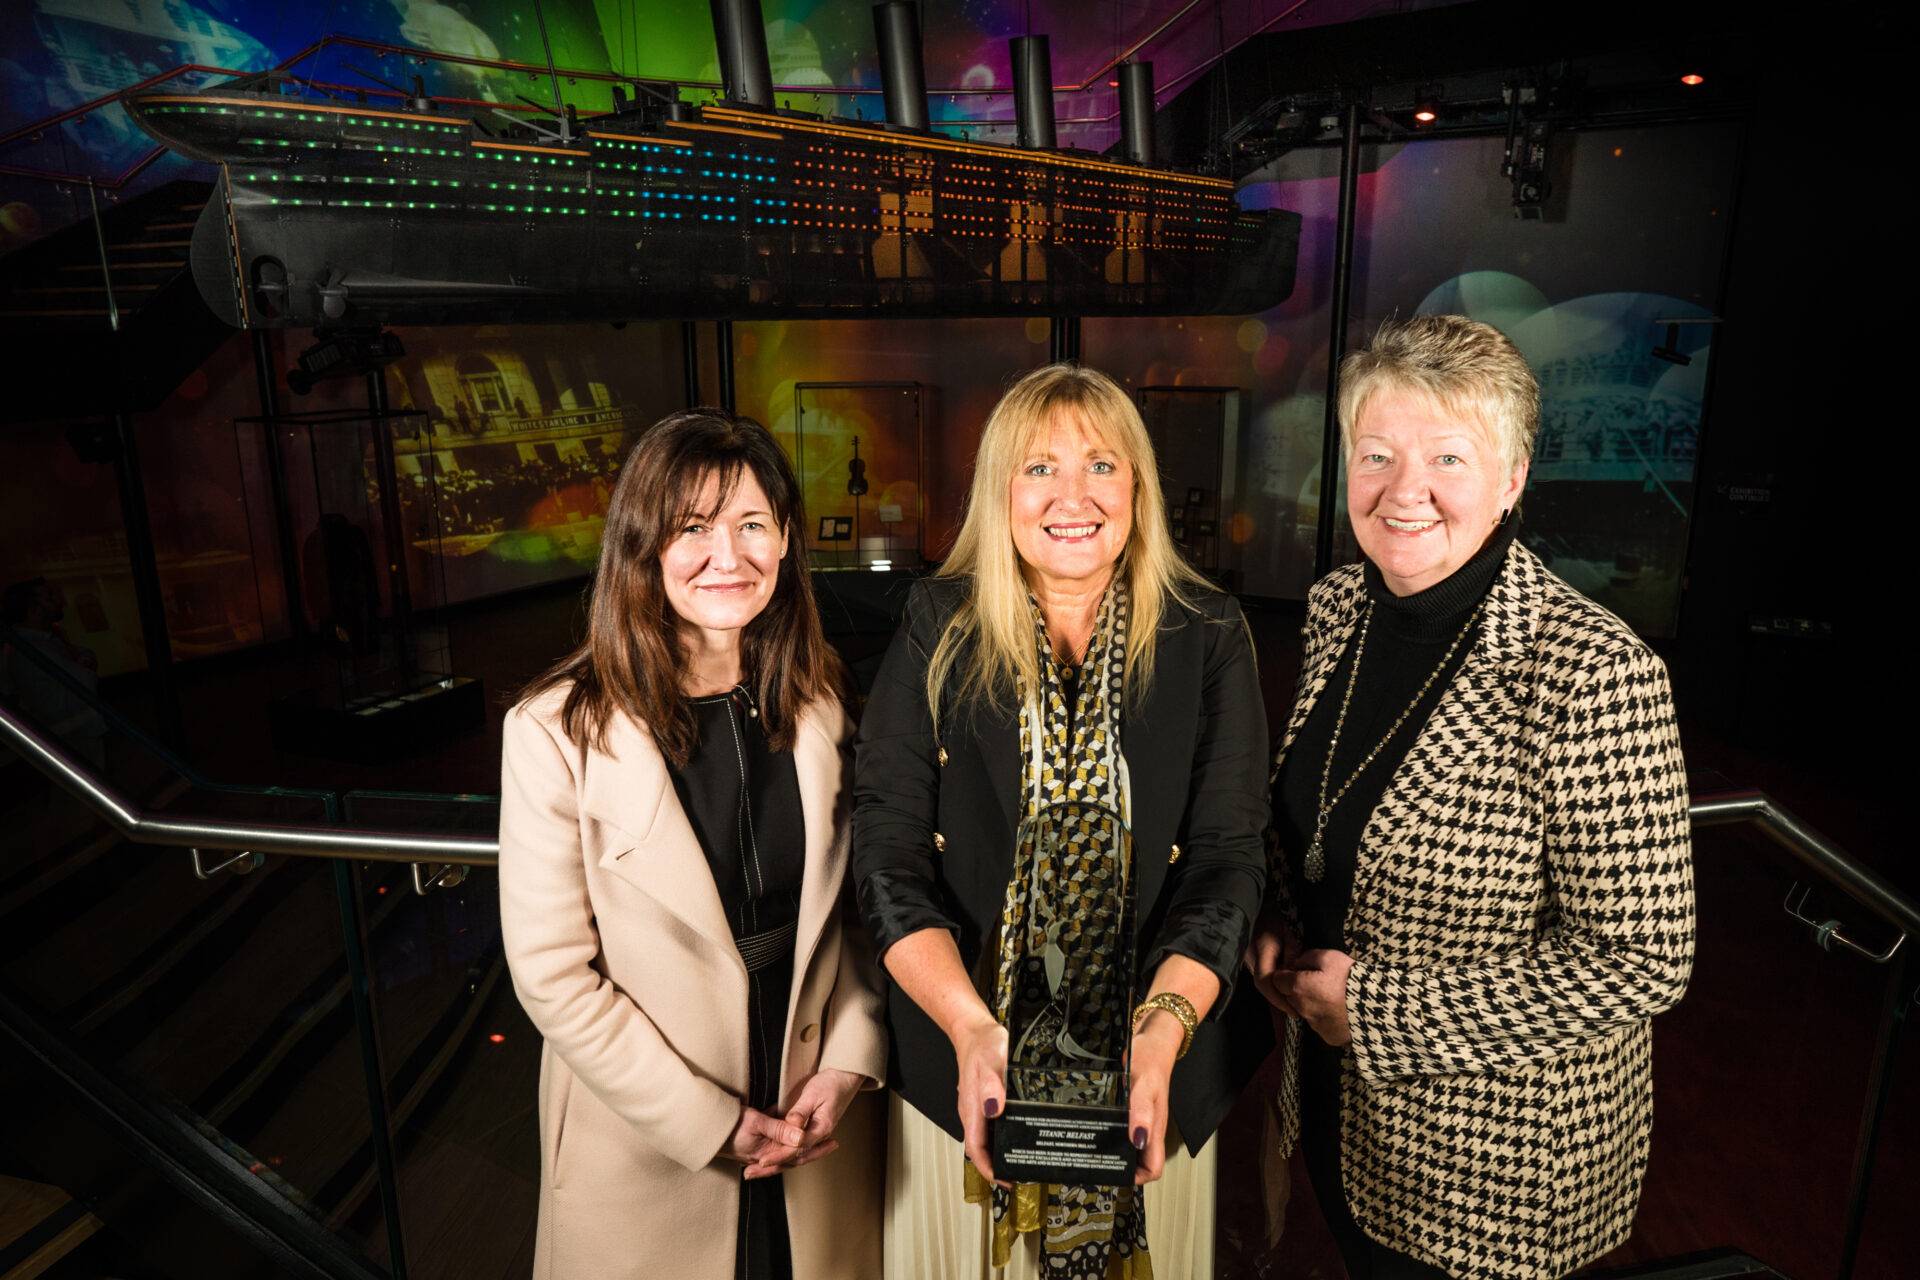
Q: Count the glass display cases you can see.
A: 3